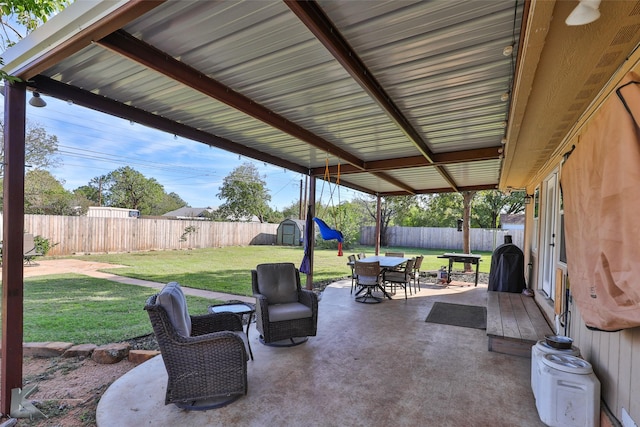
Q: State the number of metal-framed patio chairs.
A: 6